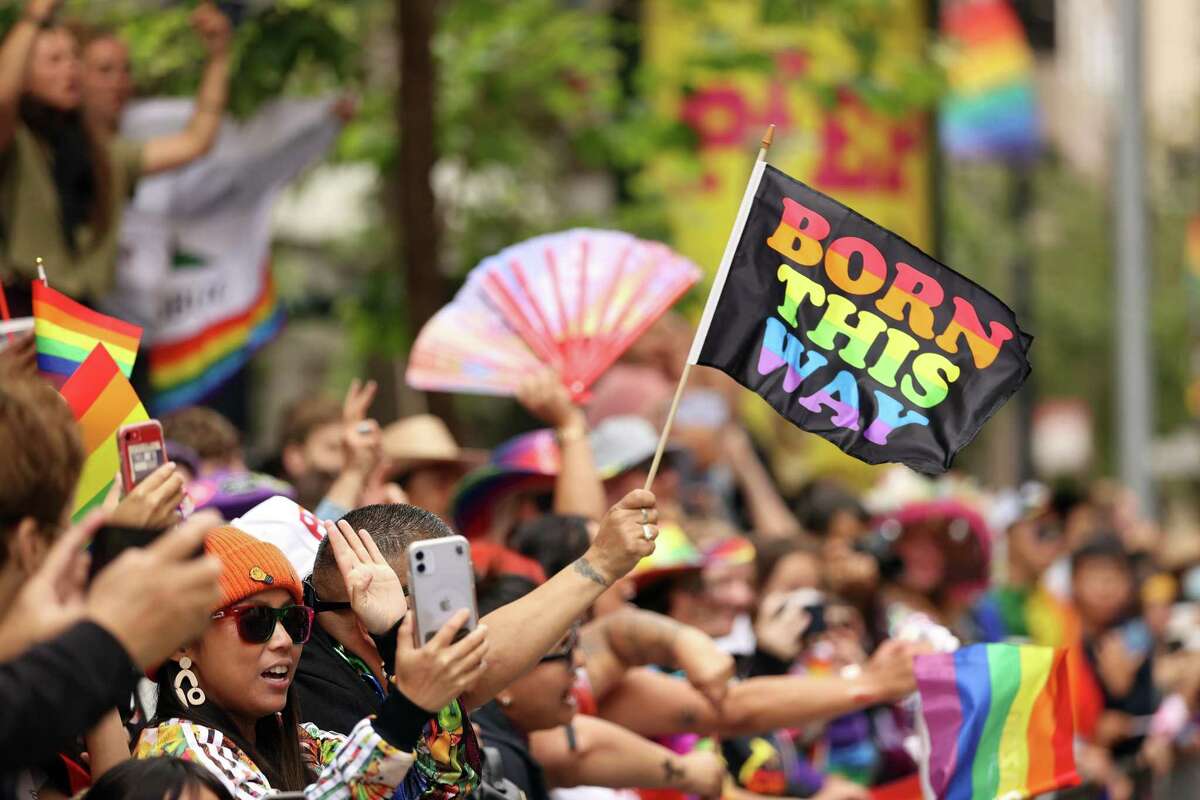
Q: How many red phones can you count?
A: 1